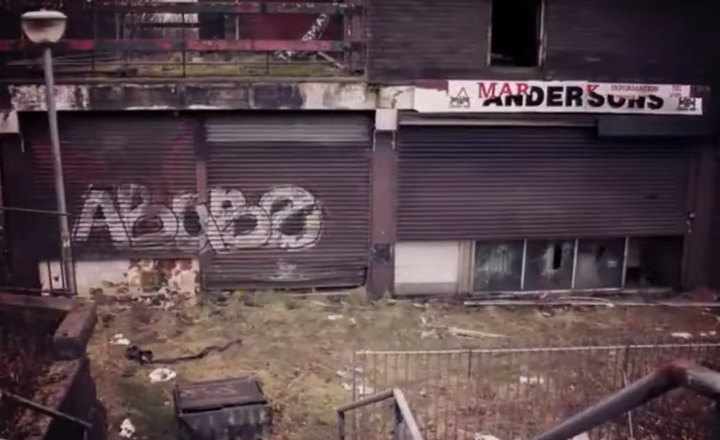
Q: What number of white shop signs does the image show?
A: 1